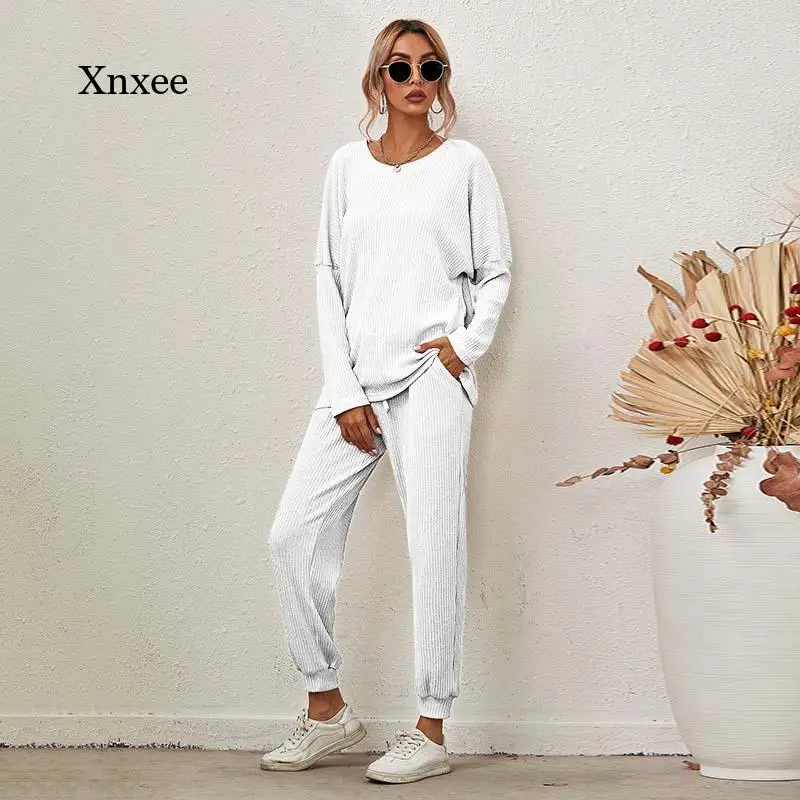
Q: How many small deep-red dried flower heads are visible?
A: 11